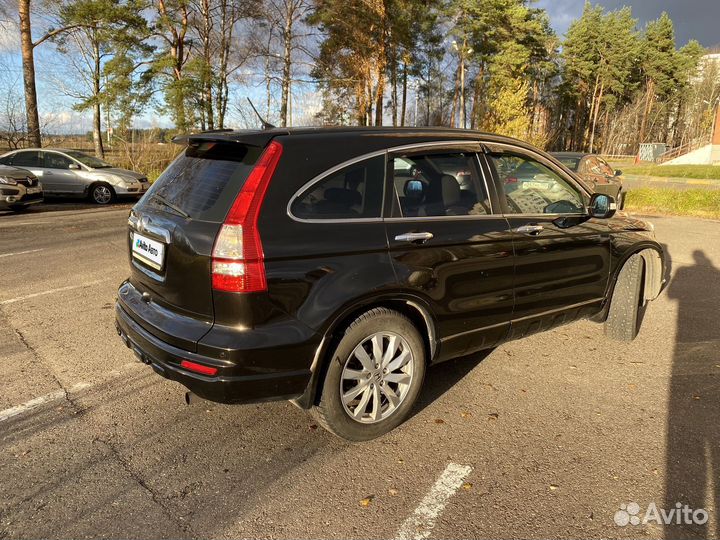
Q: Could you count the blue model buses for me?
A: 0